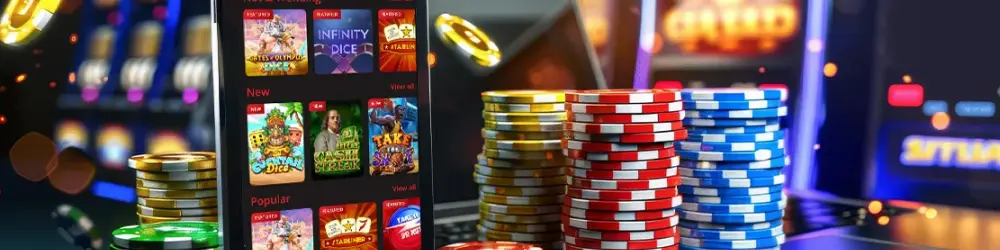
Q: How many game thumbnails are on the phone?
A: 9